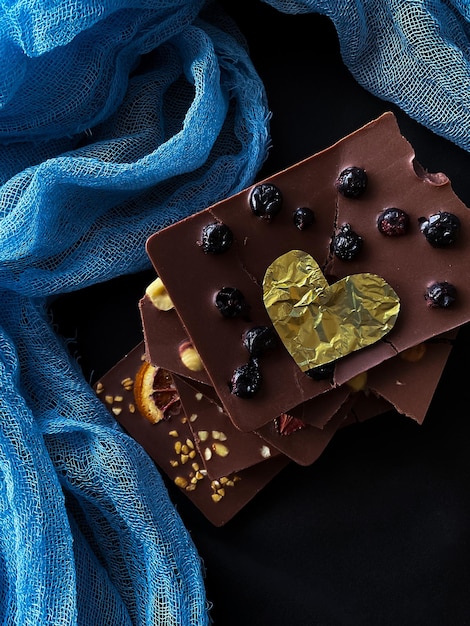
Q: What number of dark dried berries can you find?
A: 12